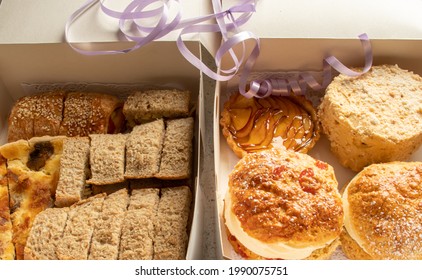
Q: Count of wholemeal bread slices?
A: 10